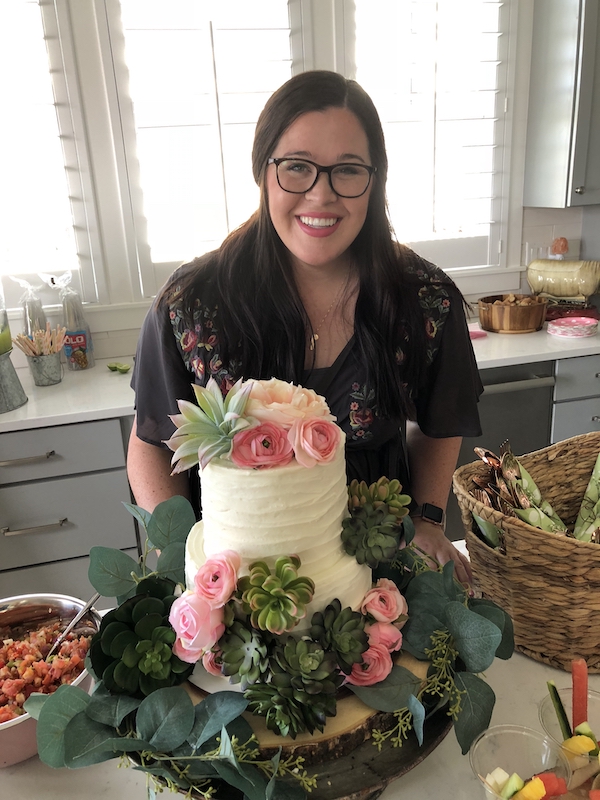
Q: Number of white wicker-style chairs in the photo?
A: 0